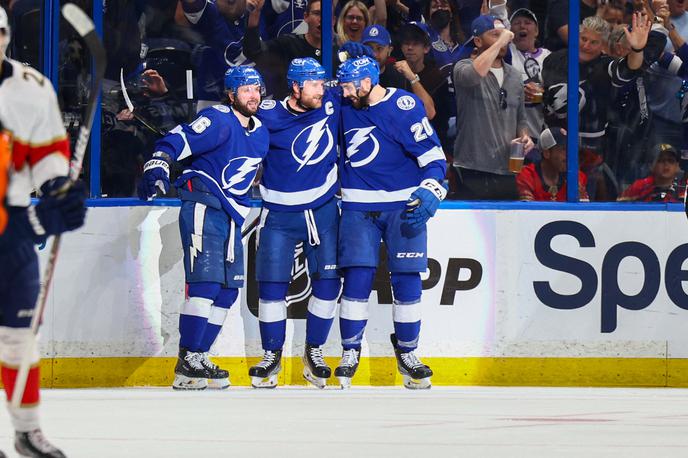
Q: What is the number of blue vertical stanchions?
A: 4